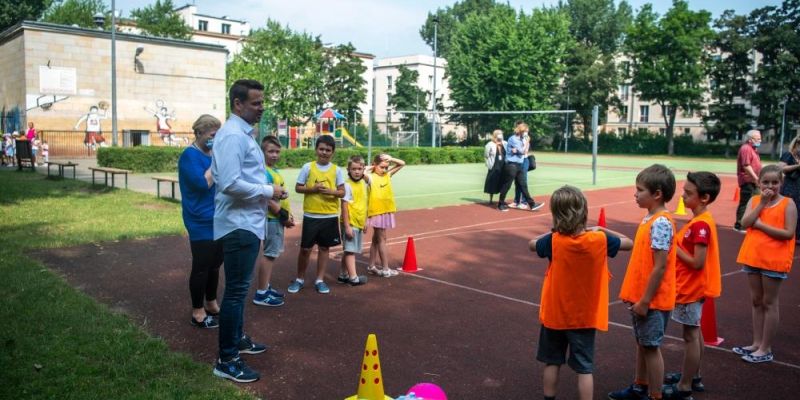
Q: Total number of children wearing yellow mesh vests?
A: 4